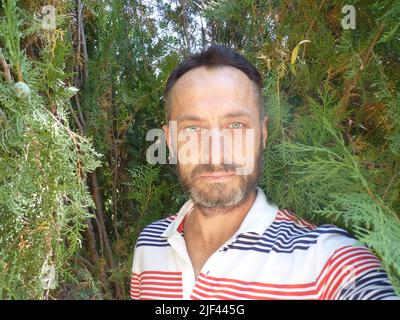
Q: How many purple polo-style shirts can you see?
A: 0